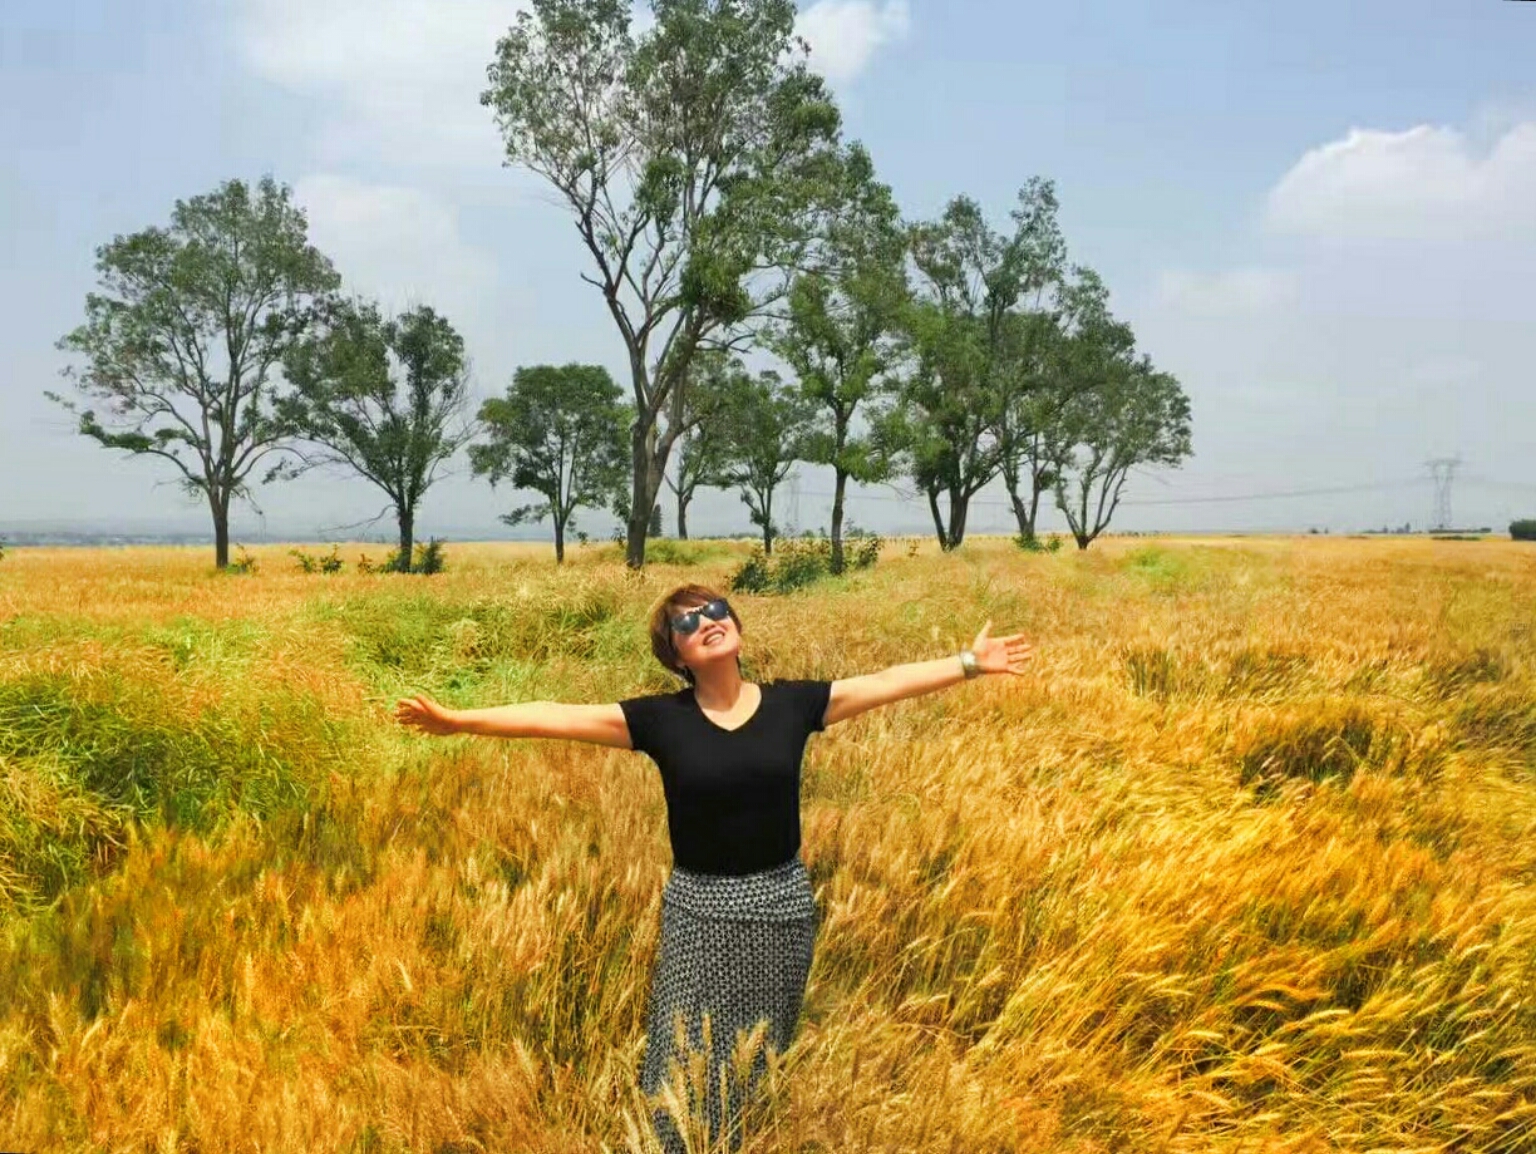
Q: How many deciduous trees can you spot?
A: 10